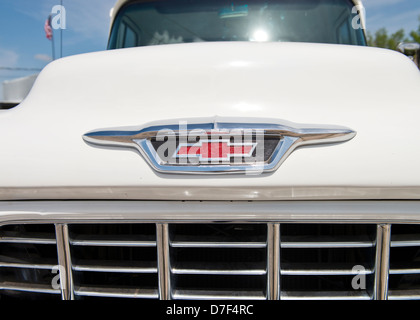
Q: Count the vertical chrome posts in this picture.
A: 4